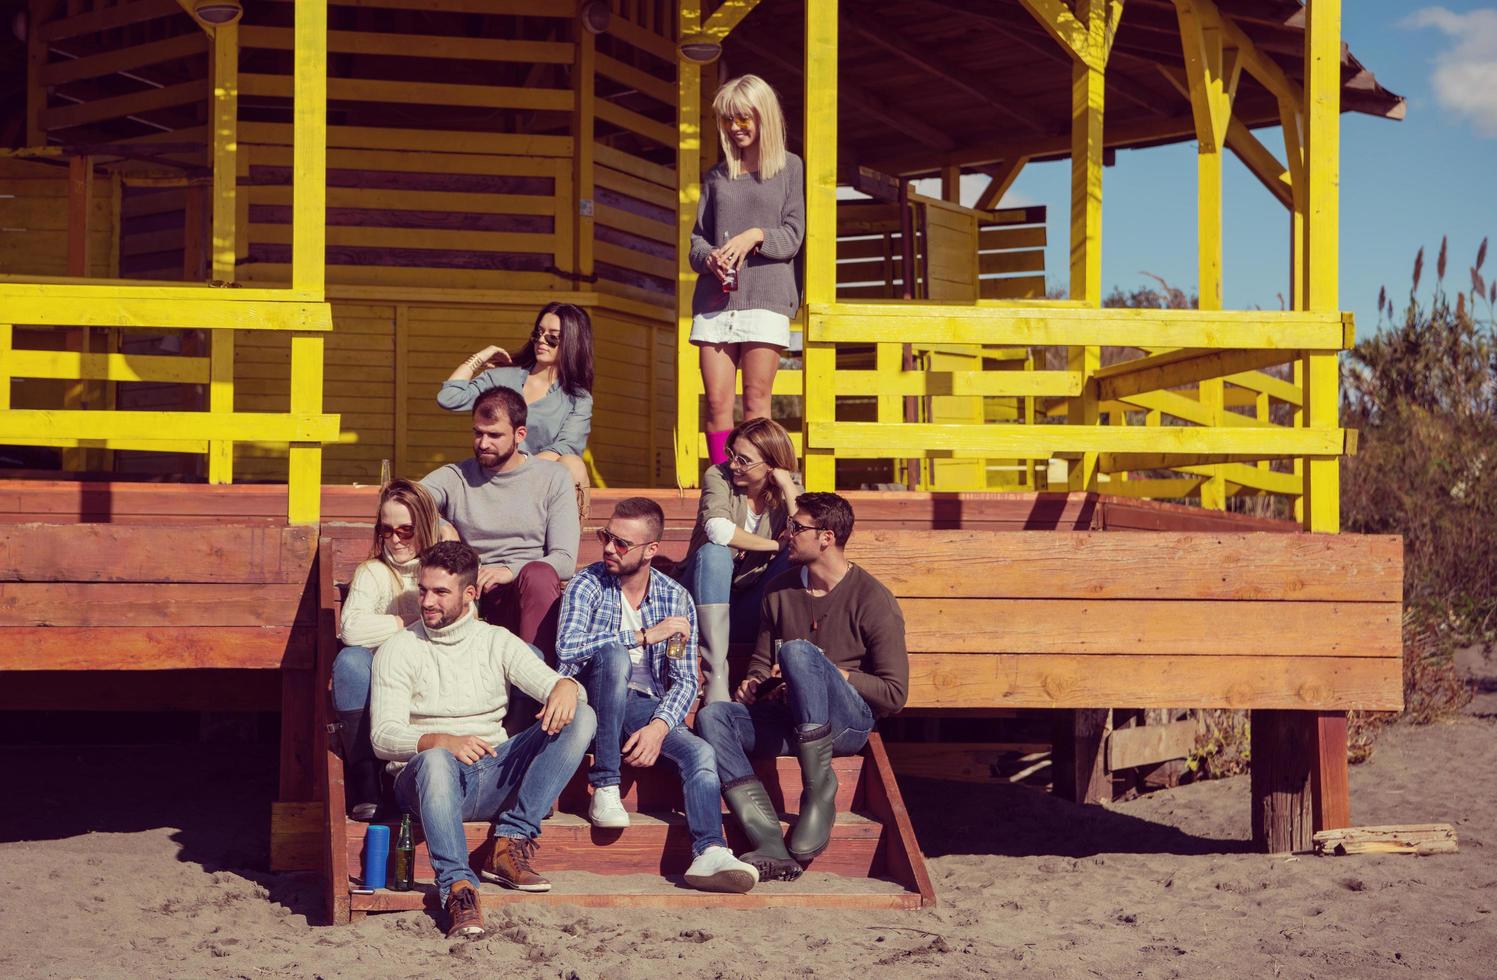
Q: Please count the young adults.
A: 8